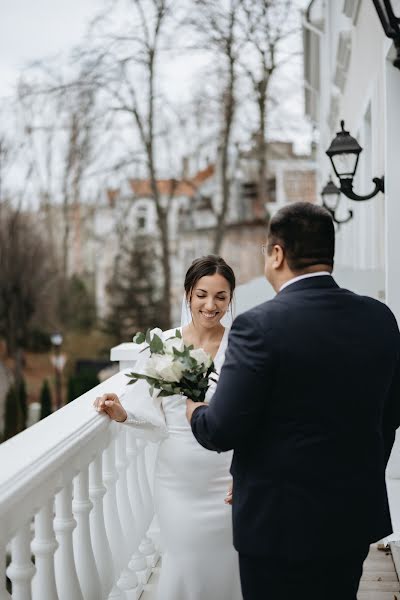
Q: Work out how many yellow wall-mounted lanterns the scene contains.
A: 0